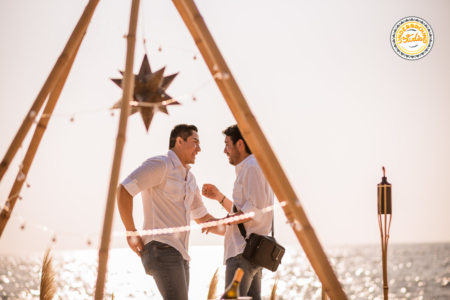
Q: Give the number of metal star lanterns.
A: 1